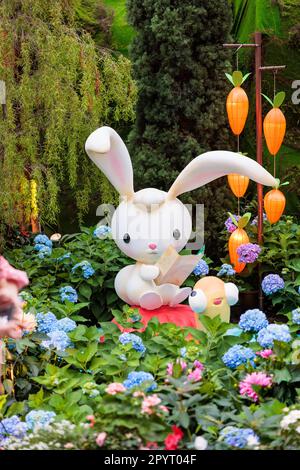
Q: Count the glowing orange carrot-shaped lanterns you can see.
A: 5